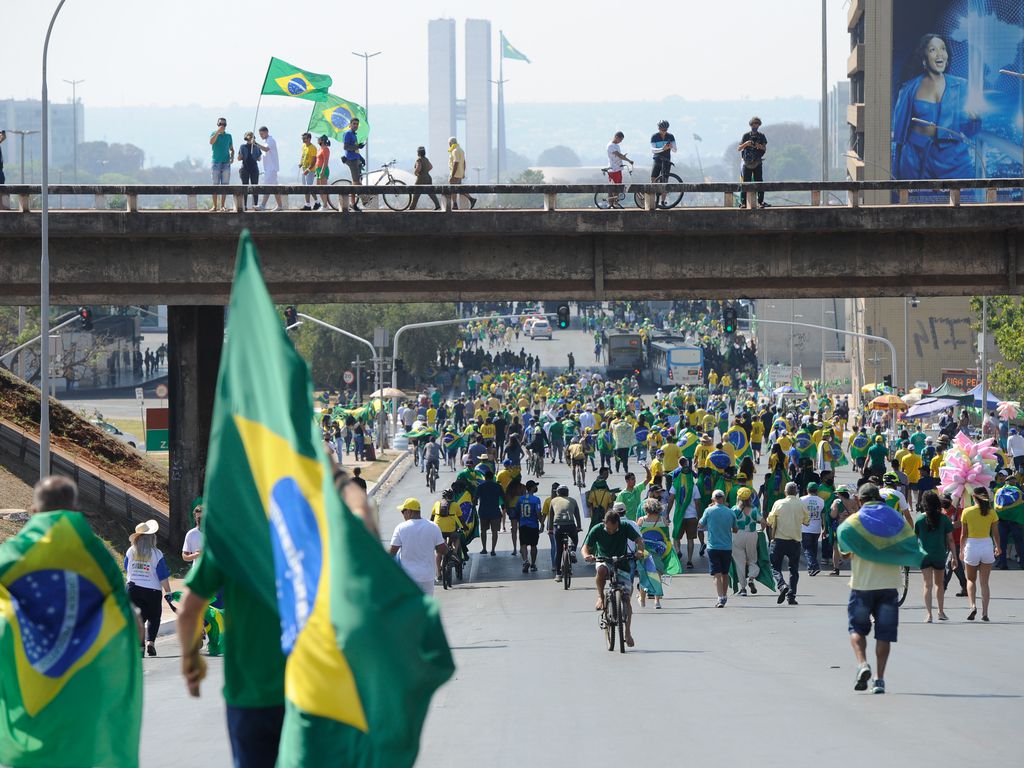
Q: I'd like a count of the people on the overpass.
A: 12